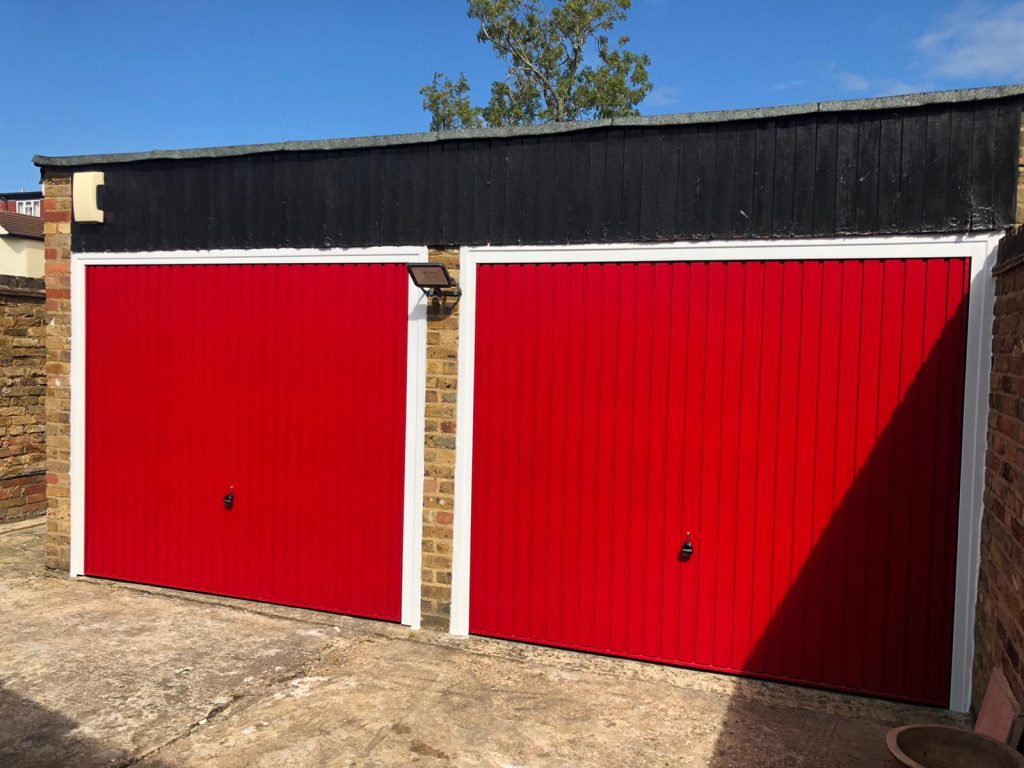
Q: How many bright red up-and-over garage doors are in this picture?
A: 2